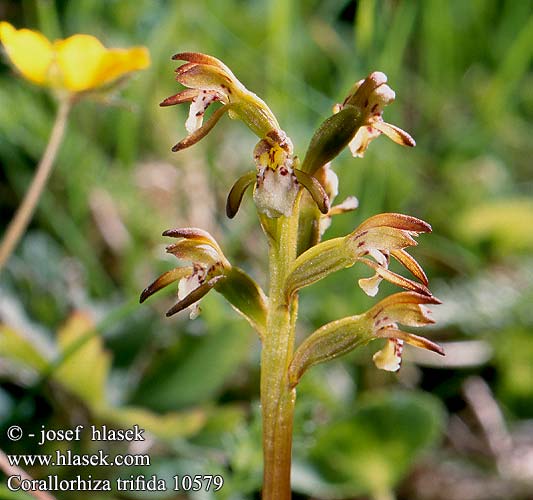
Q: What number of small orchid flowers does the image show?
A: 7